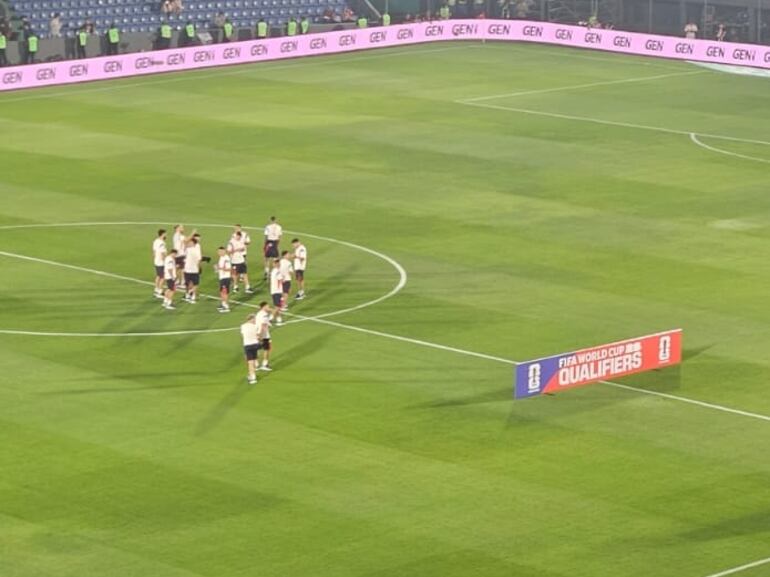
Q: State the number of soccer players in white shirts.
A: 14